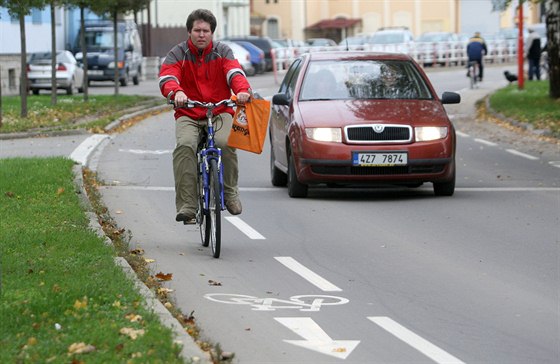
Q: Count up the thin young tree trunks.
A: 4